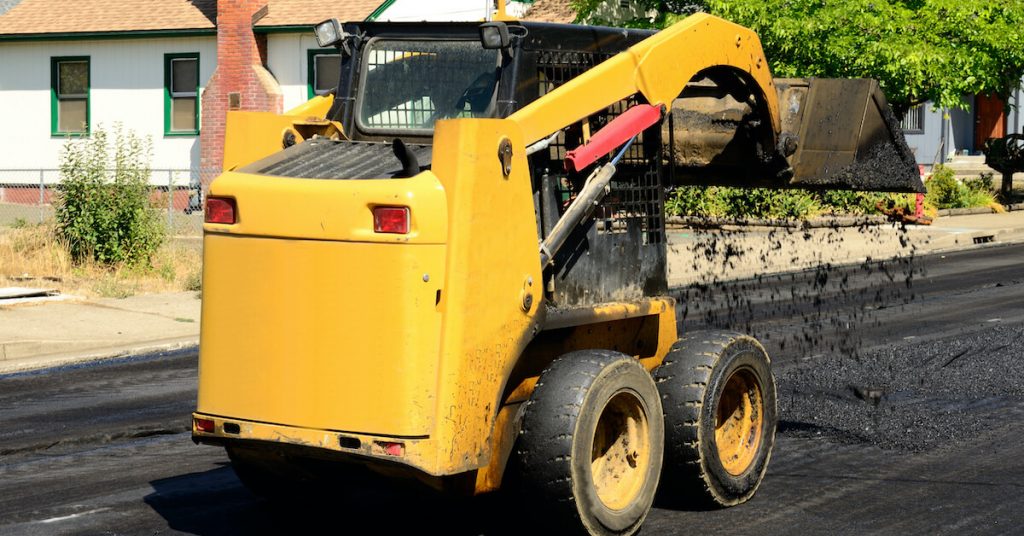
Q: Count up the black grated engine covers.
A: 1